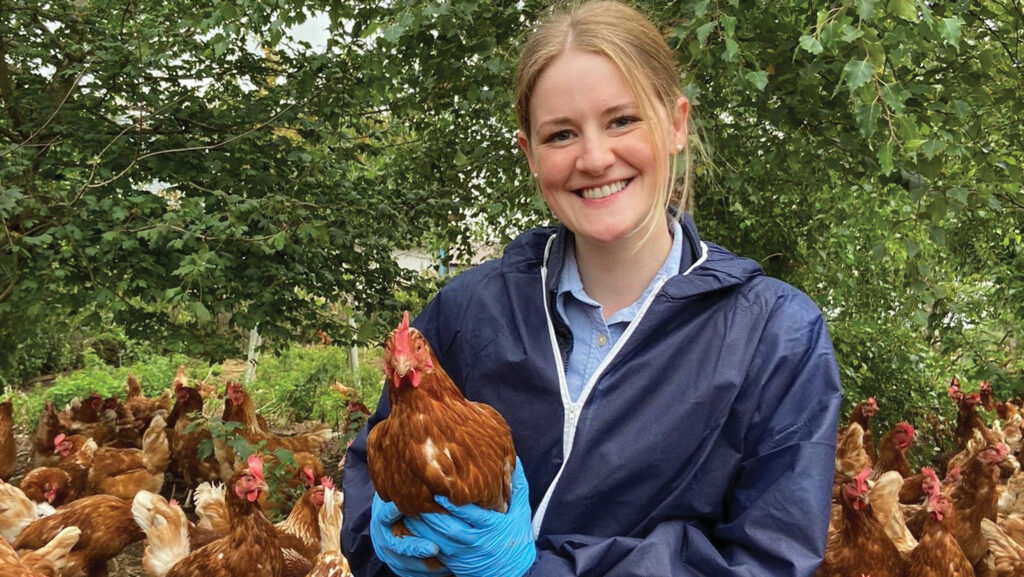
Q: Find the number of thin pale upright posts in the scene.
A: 2